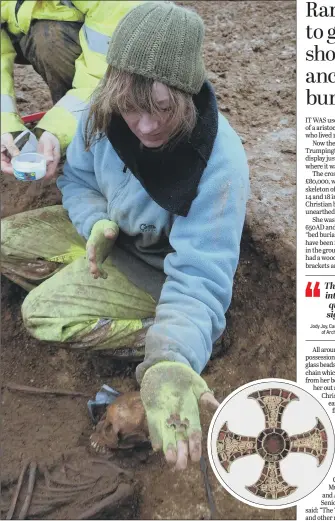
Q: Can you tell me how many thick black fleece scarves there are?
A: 1